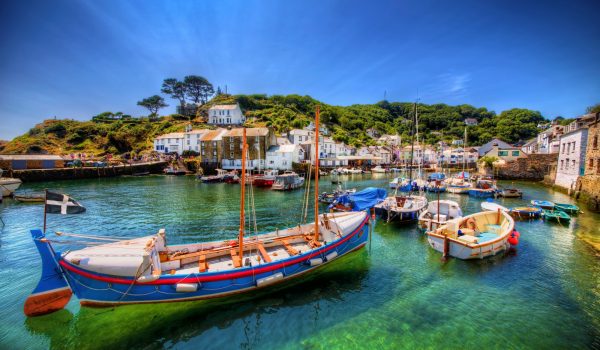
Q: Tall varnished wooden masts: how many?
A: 2